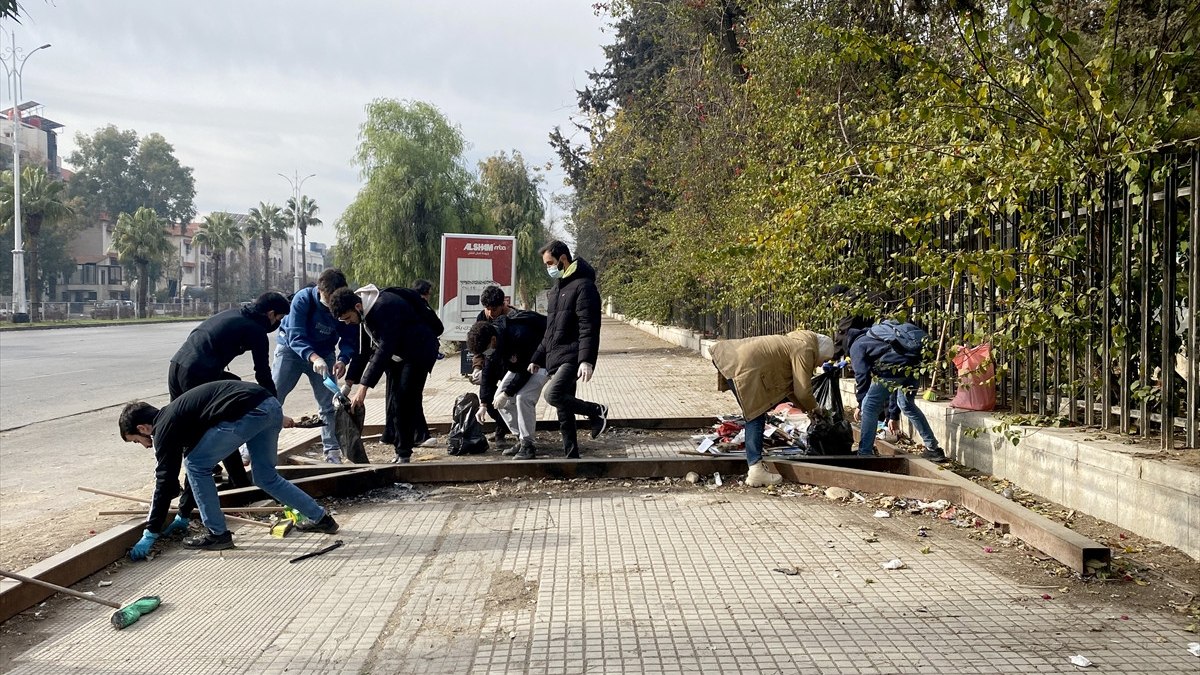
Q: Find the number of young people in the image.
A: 11